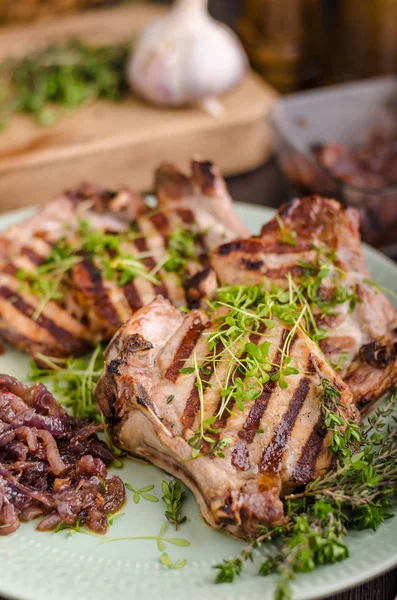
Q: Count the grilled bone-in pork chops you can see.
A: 4